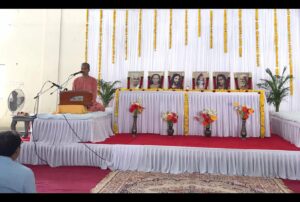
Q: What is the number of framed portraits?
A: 6